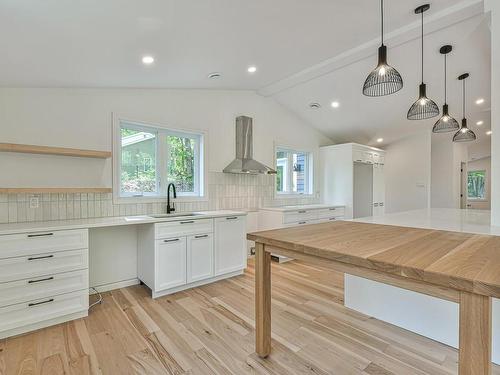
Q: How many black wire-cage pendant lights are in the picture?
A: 4